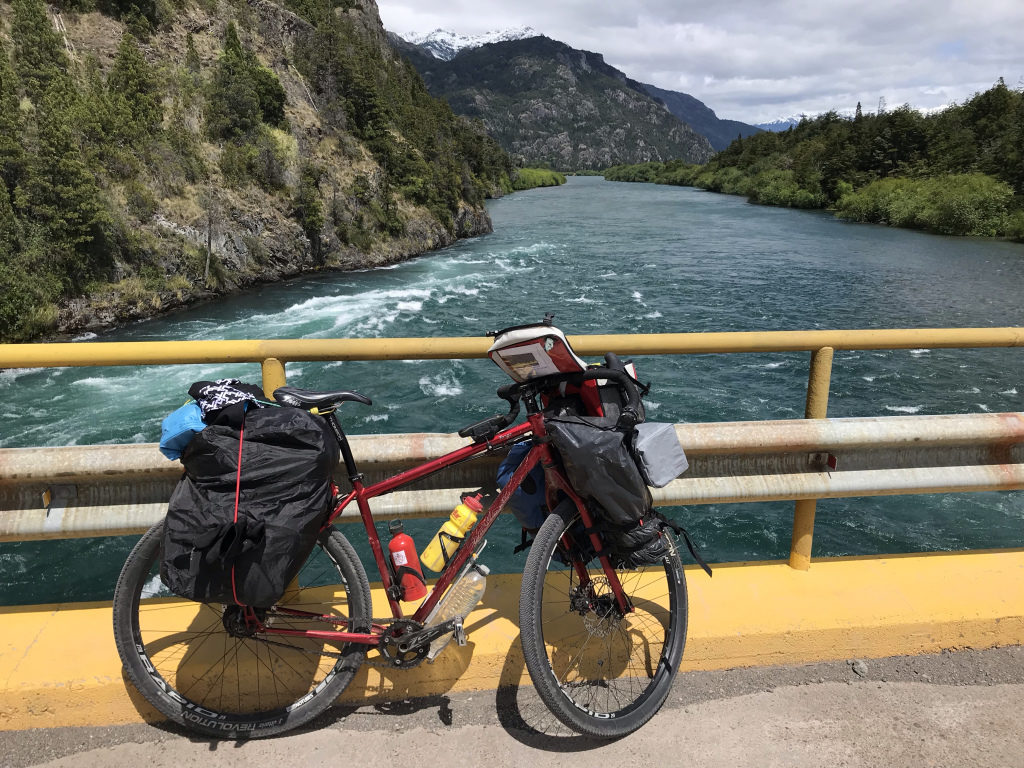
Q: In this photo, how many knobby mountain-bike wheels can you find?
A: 2